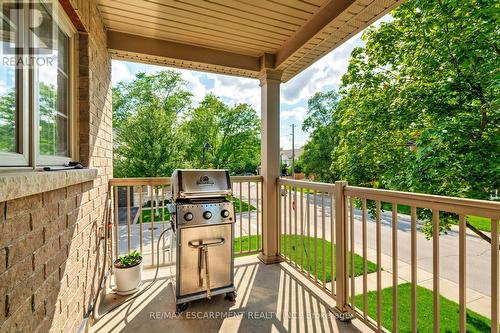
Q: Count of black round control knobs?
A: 3